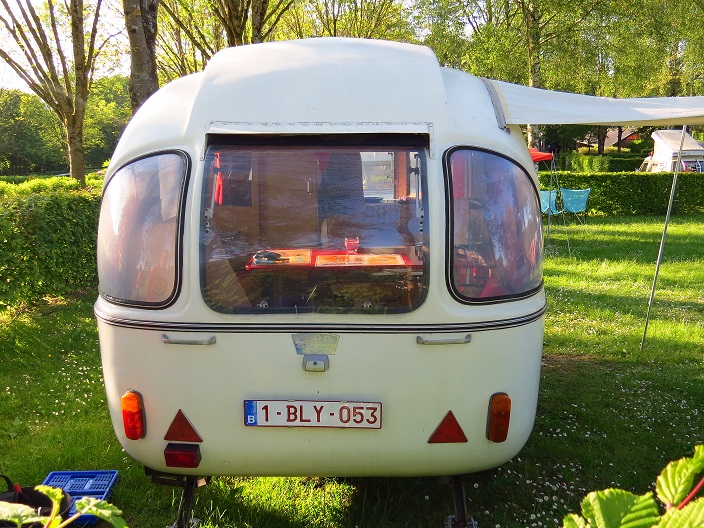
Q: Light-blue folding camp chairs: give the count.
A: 2